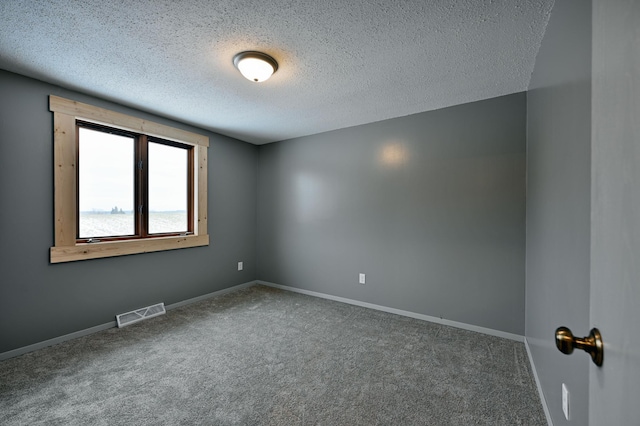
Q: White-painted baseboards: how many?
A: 3